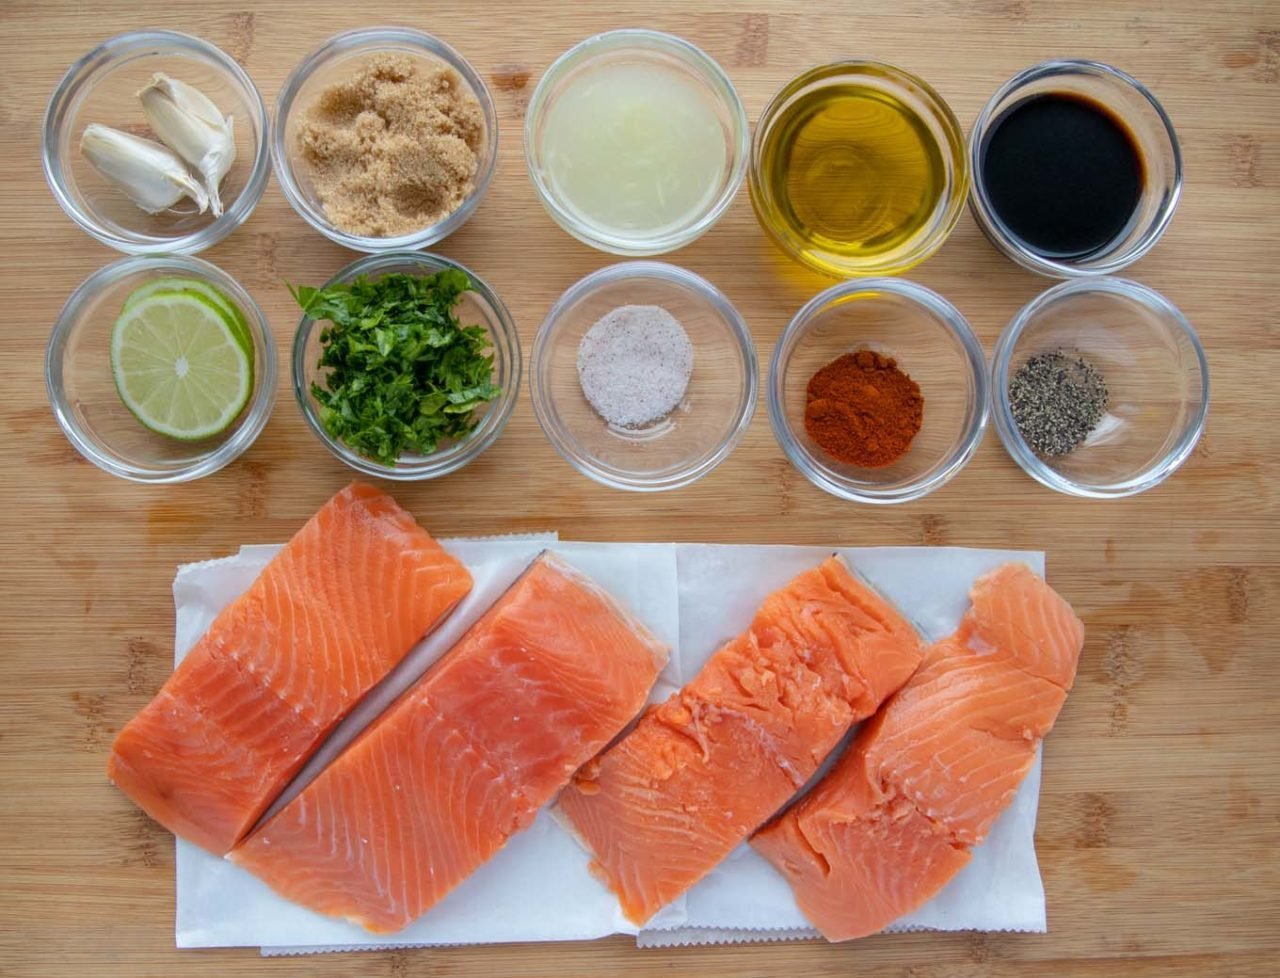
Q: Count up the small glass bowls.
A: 10